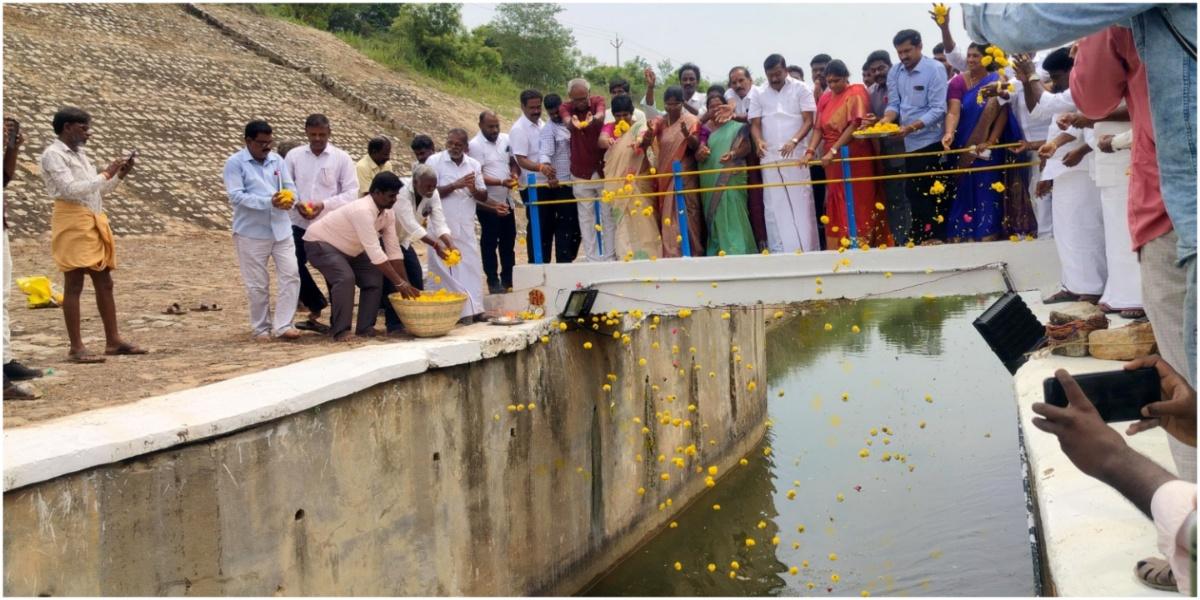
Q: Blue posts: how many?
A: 4